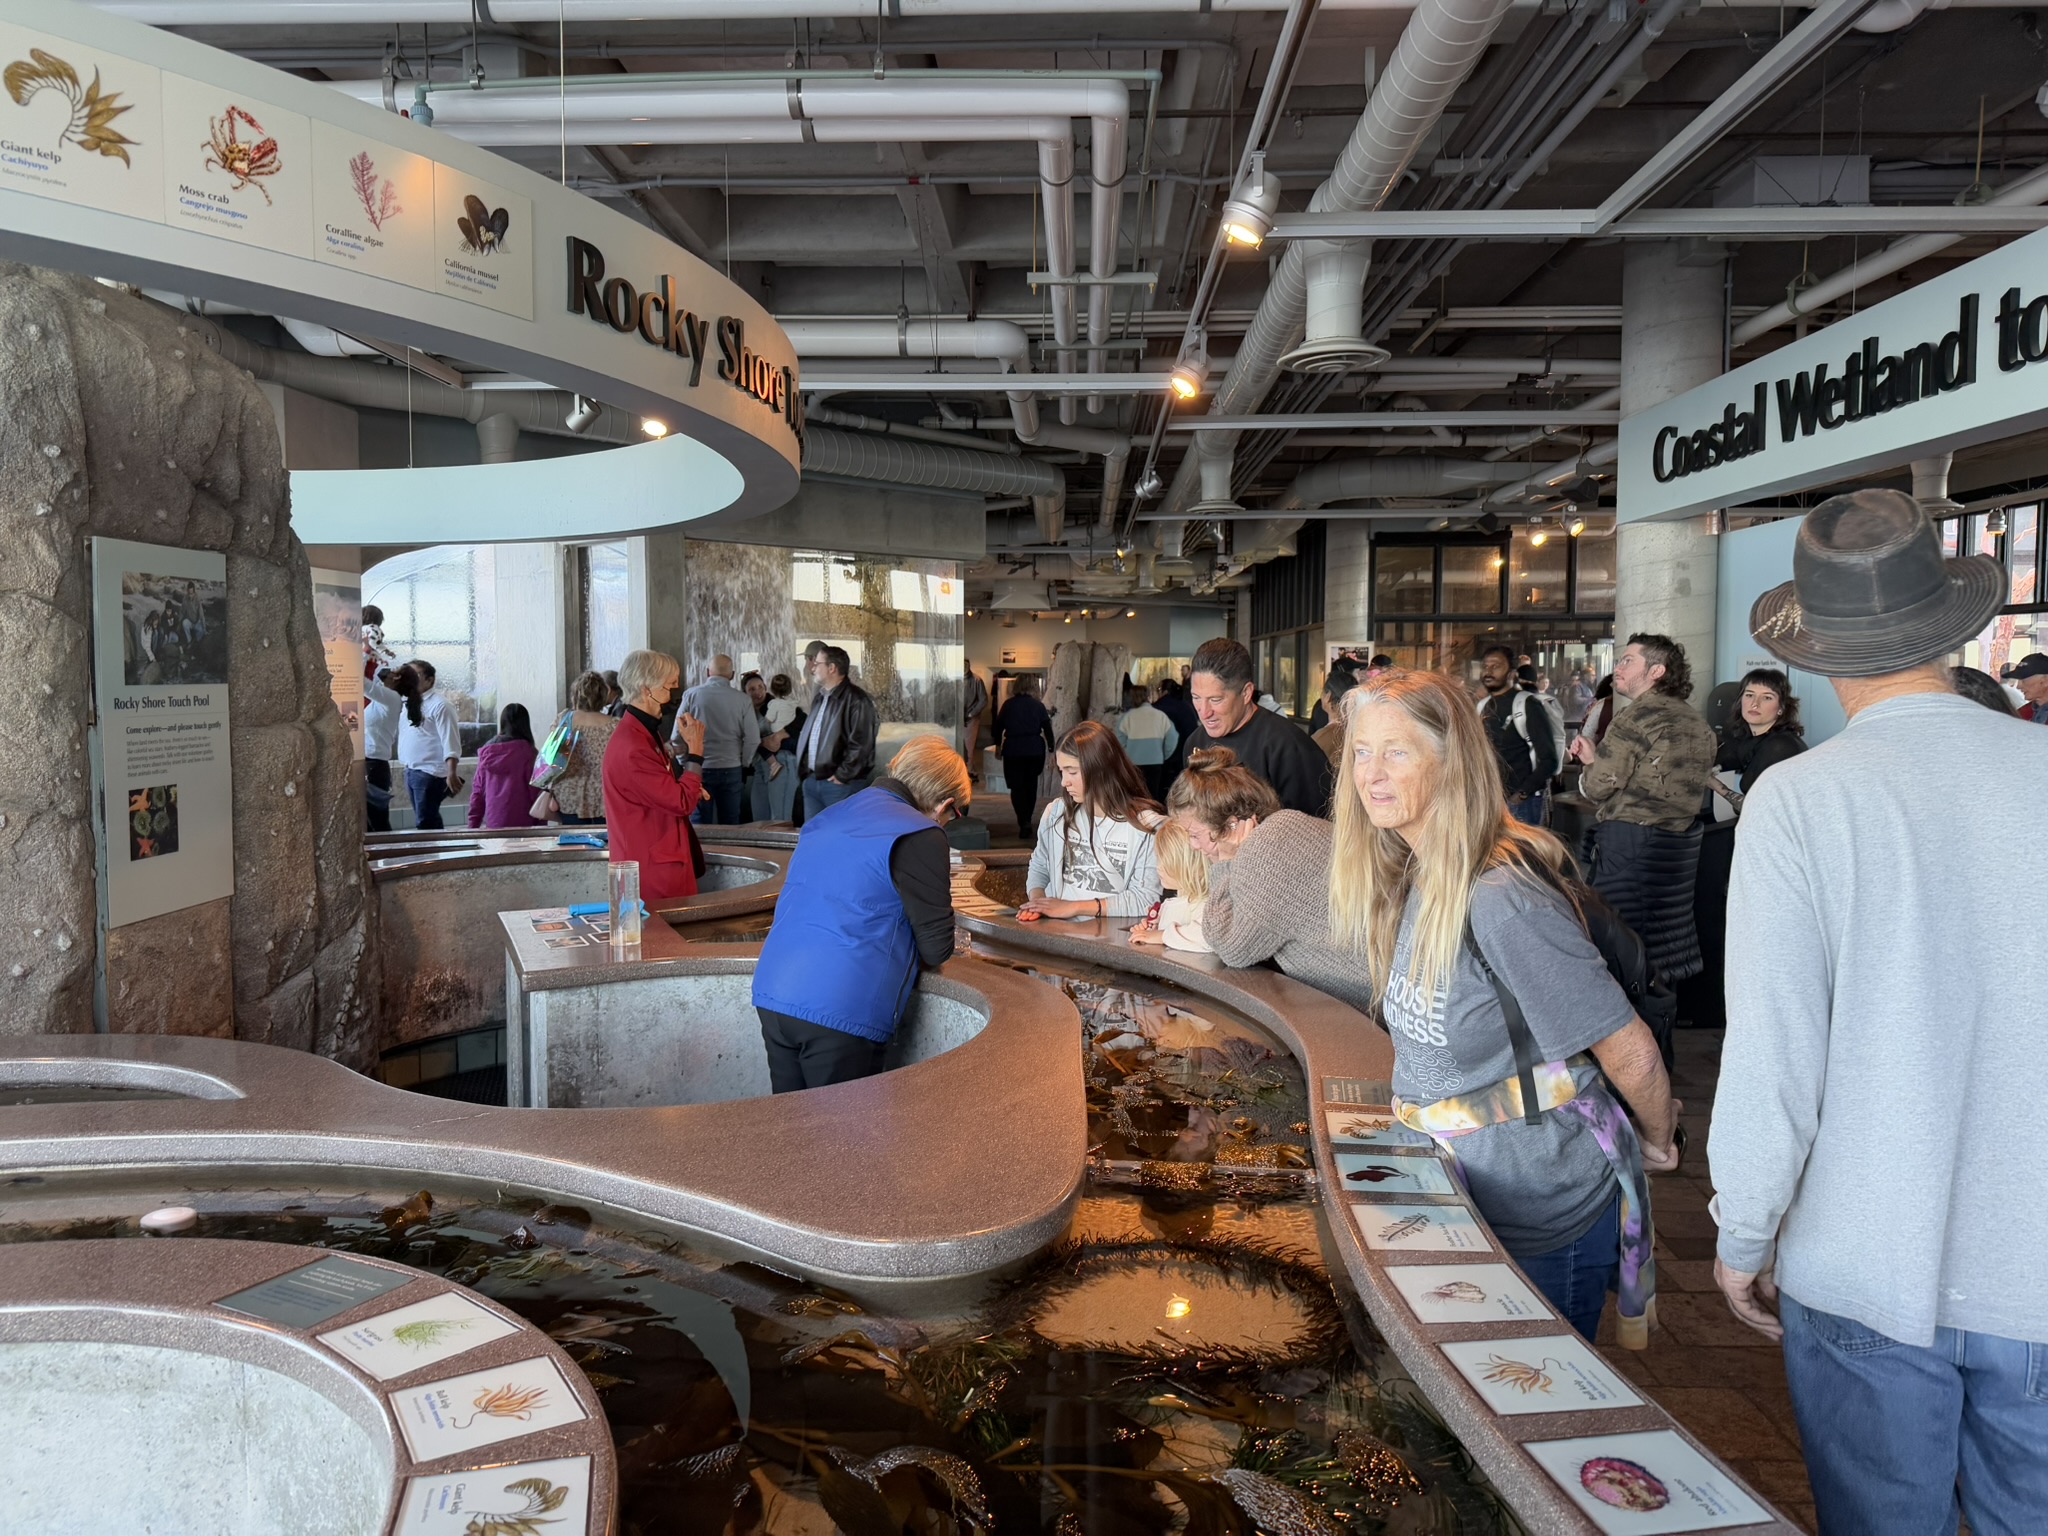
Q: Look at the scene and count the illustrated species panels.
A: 13